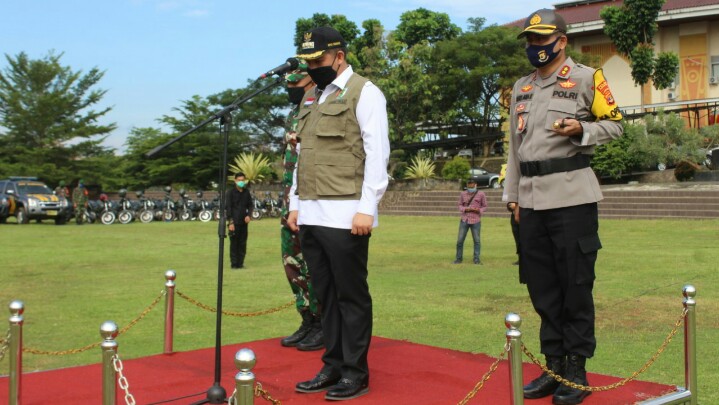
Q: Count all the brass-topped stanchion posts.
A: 6